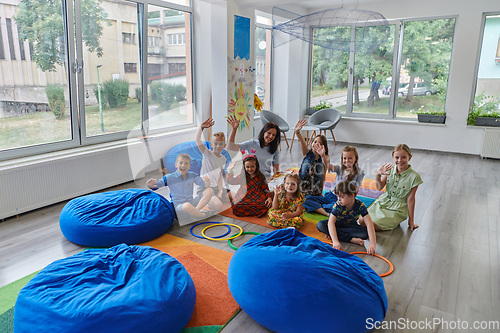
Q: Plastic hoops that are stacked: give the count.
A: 3